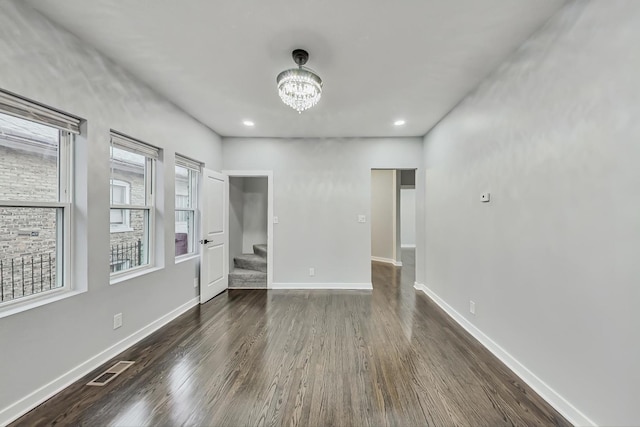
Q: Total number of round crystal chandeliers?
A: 1